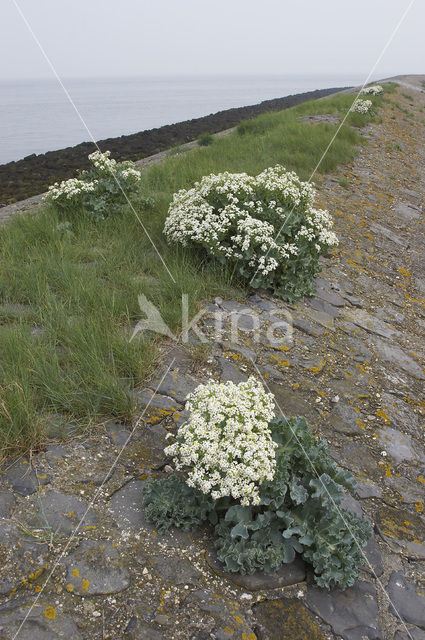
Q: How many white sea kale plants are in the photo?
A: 5